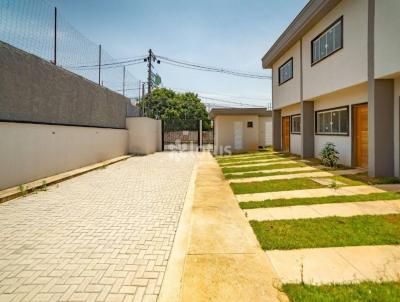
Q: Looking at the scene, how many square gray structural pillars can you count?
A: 3